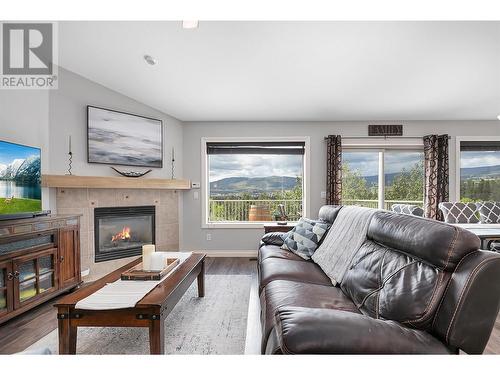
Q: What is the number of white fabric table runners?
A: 1